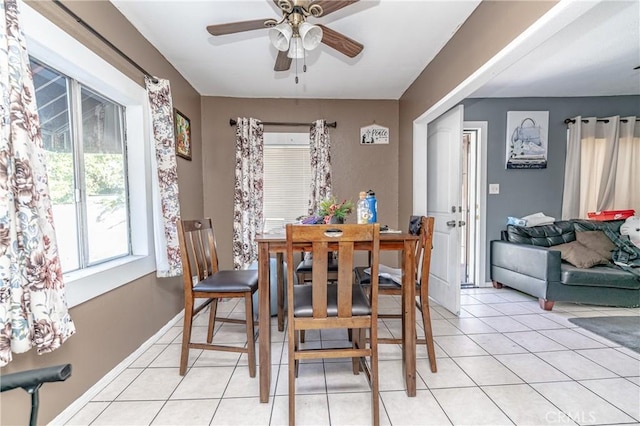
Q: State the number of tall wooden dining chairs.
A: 4